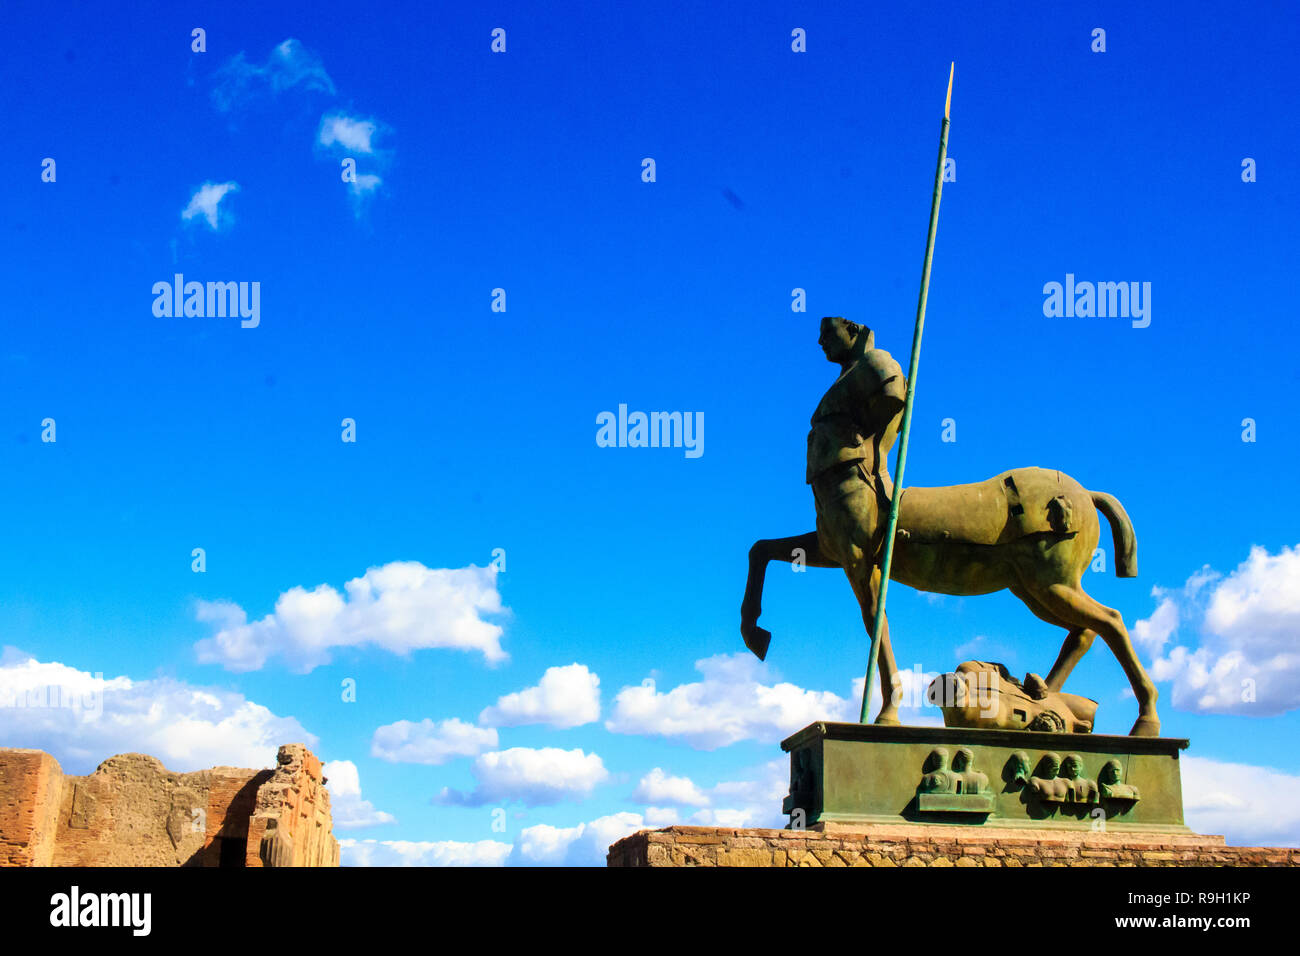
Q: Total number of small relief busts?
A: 6